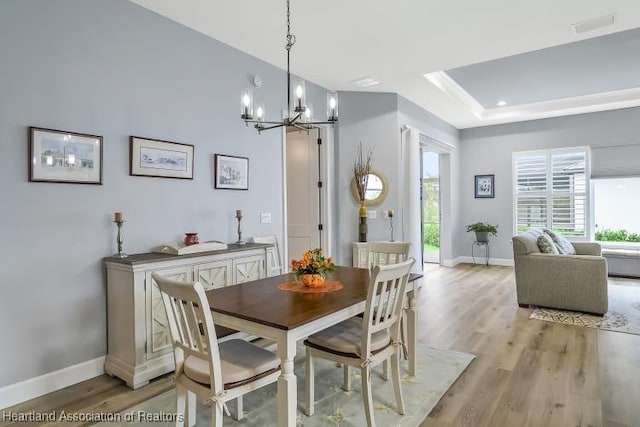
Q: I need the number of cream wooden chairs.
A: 4